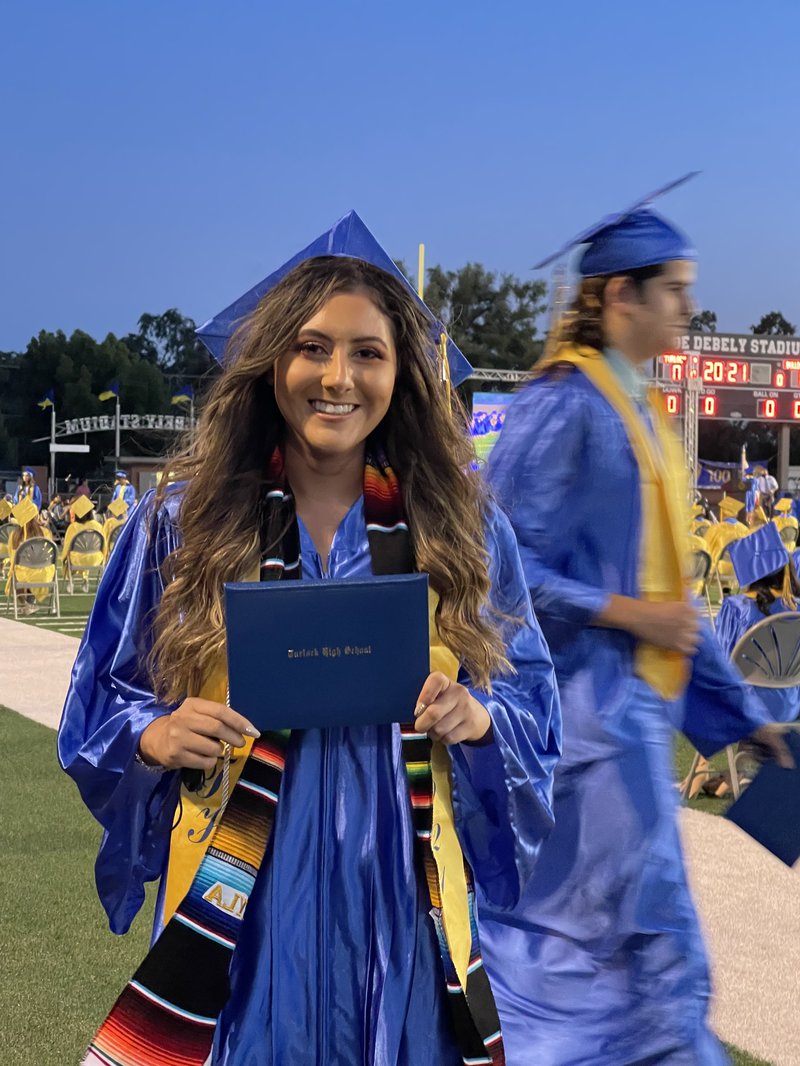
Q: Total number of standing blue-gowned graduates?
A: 5